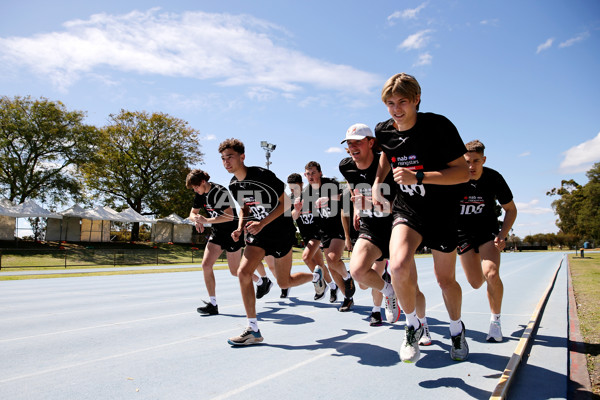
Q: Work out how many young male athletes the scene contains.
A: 7